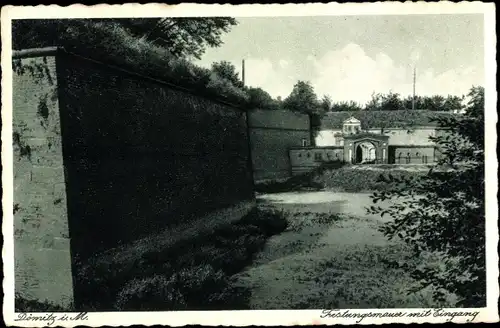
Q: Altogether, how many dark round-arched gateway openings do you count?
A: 1